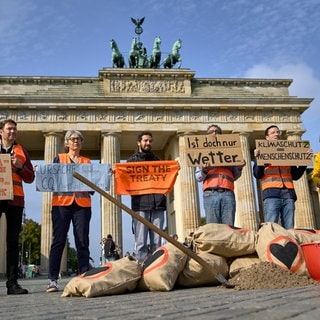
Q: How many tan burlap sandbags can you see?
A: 7